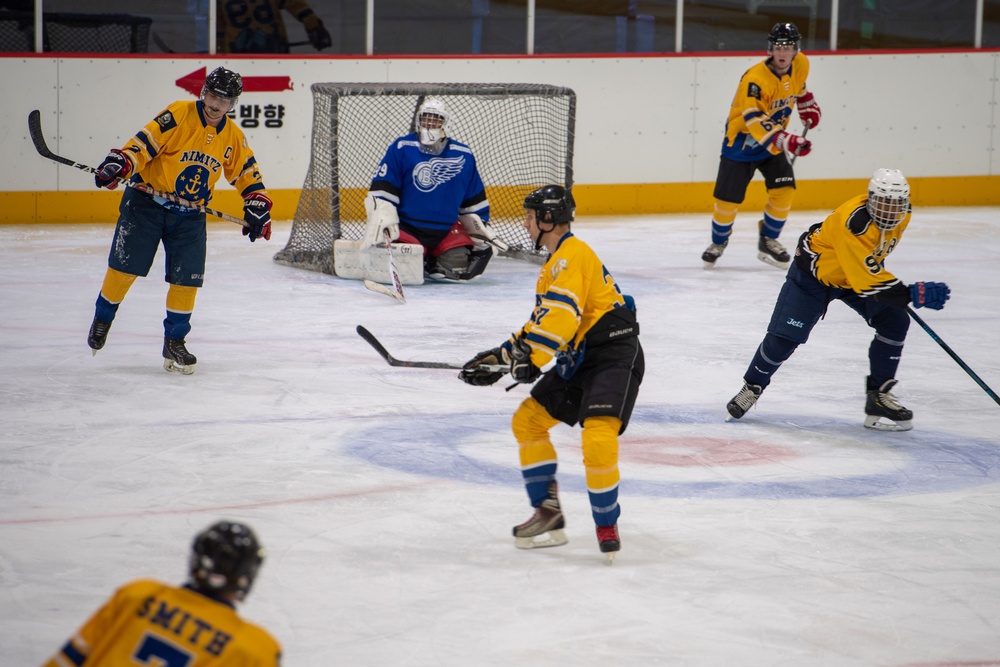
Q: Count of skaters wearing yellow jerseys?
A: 5